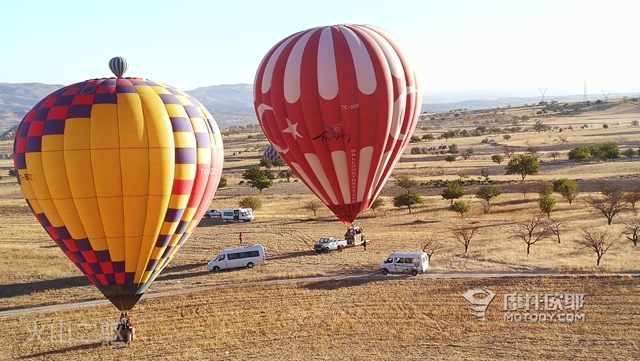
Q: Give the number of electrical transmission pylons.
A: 3